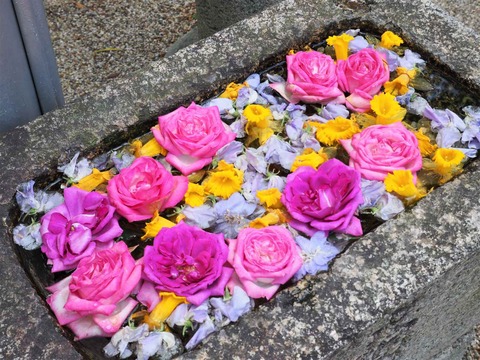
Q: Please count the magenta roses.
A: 3